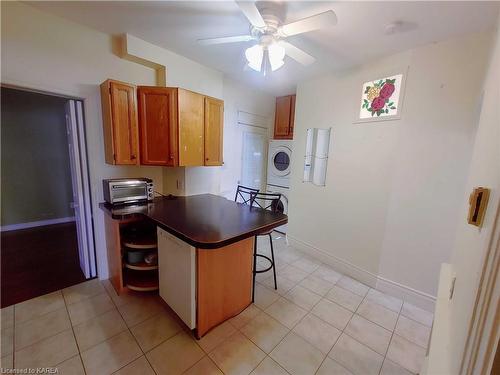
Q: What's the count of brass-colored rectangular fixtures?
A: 1